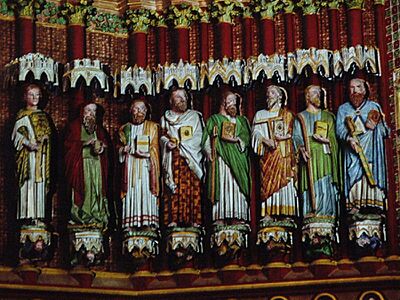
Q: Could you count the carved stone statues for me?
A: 8